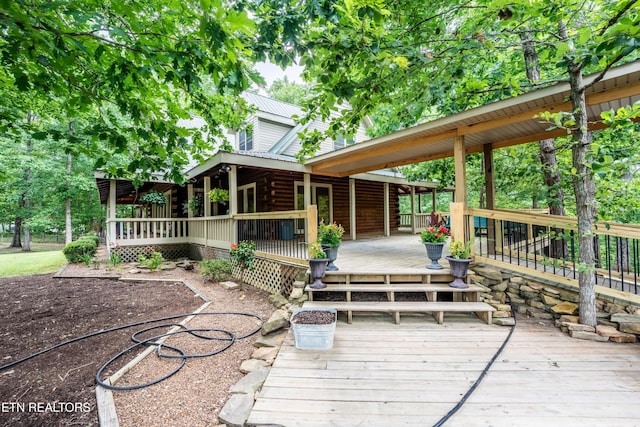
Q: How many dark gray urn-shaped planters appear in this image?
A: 4